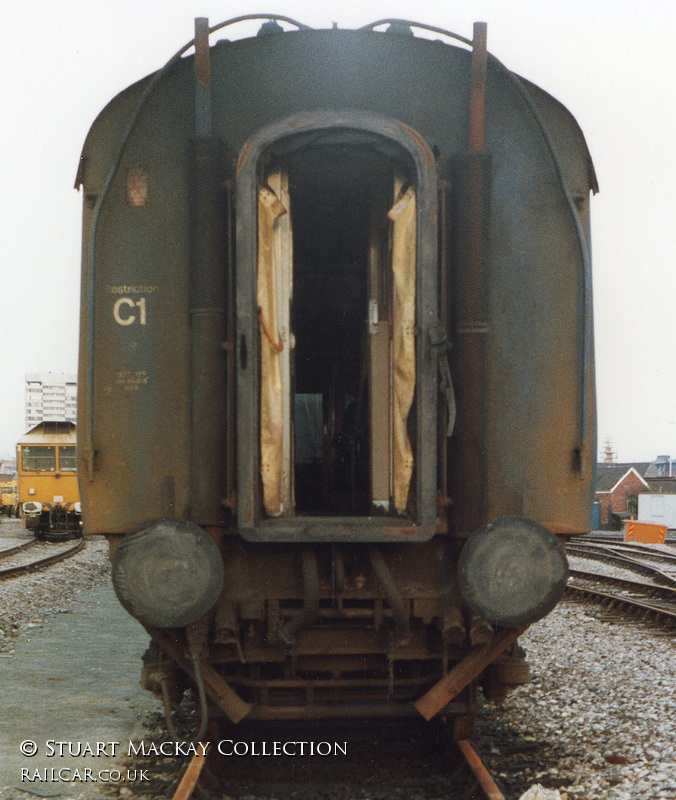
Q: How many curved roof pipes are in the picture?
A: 2